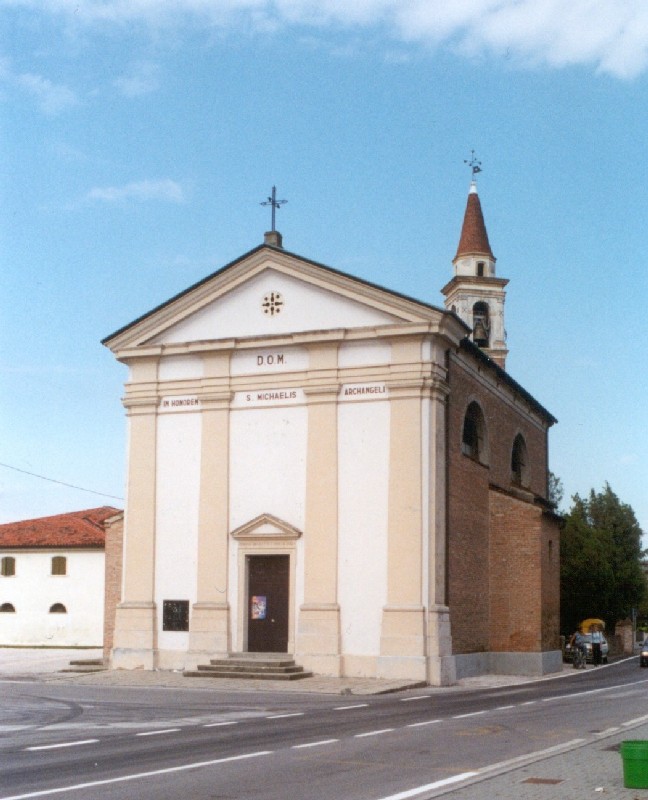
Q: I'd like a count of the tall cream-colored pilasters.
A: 4